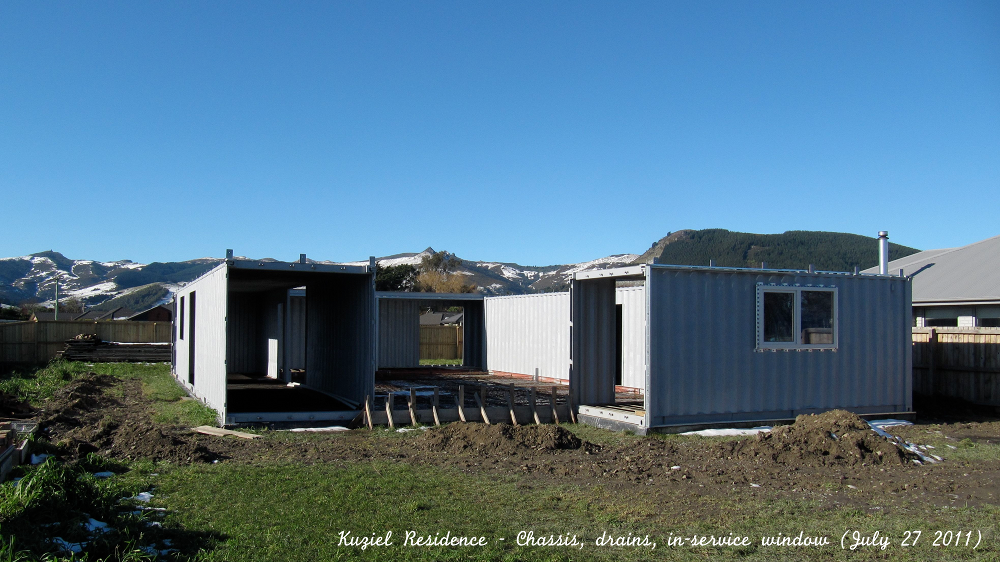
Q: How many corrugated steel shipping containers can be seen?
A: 4